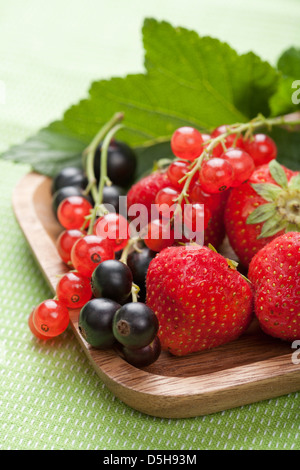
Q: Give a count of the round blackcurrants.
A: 9